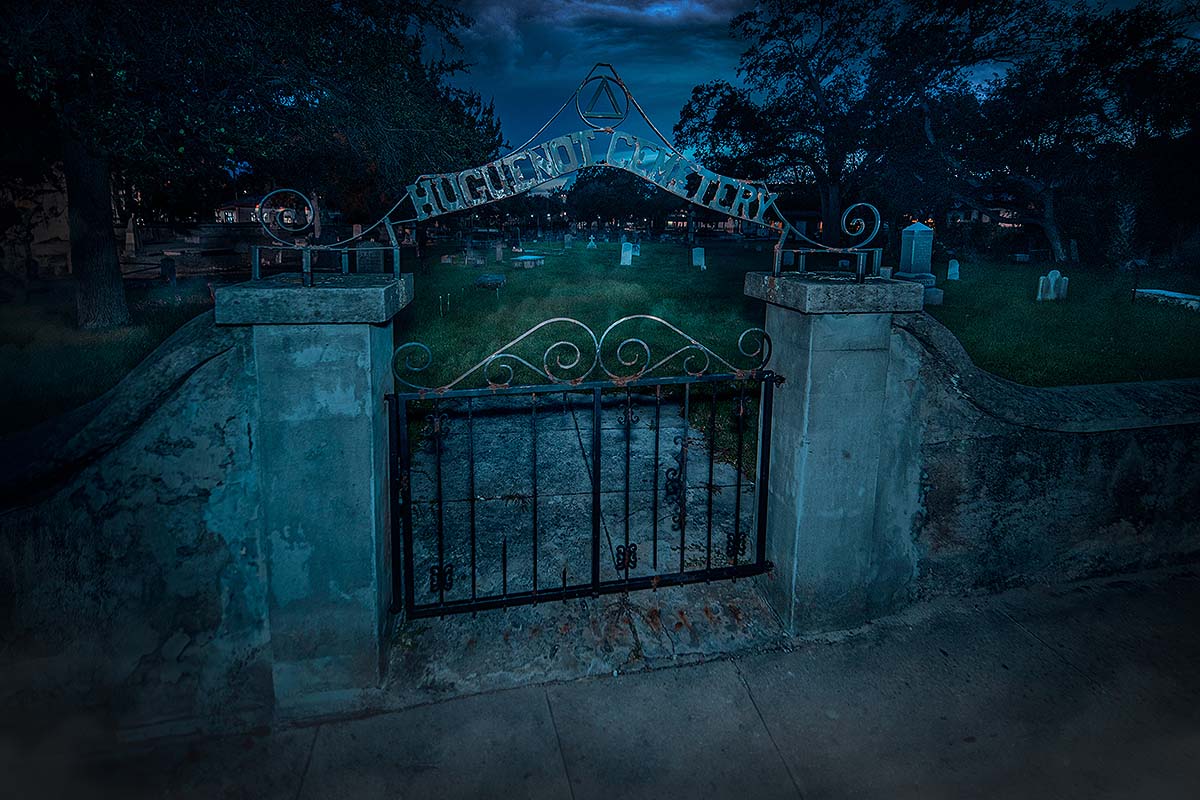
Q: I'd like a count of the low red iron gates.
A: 0